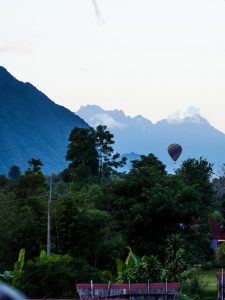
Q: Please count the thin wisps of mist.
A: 2